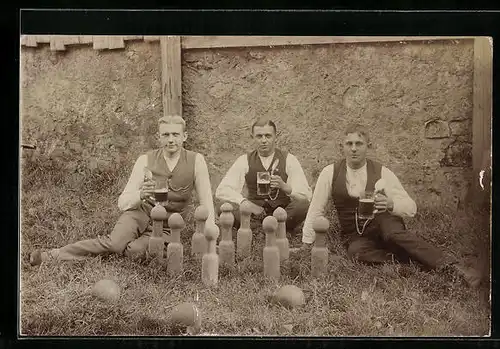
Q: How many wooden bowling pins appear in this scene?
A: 9